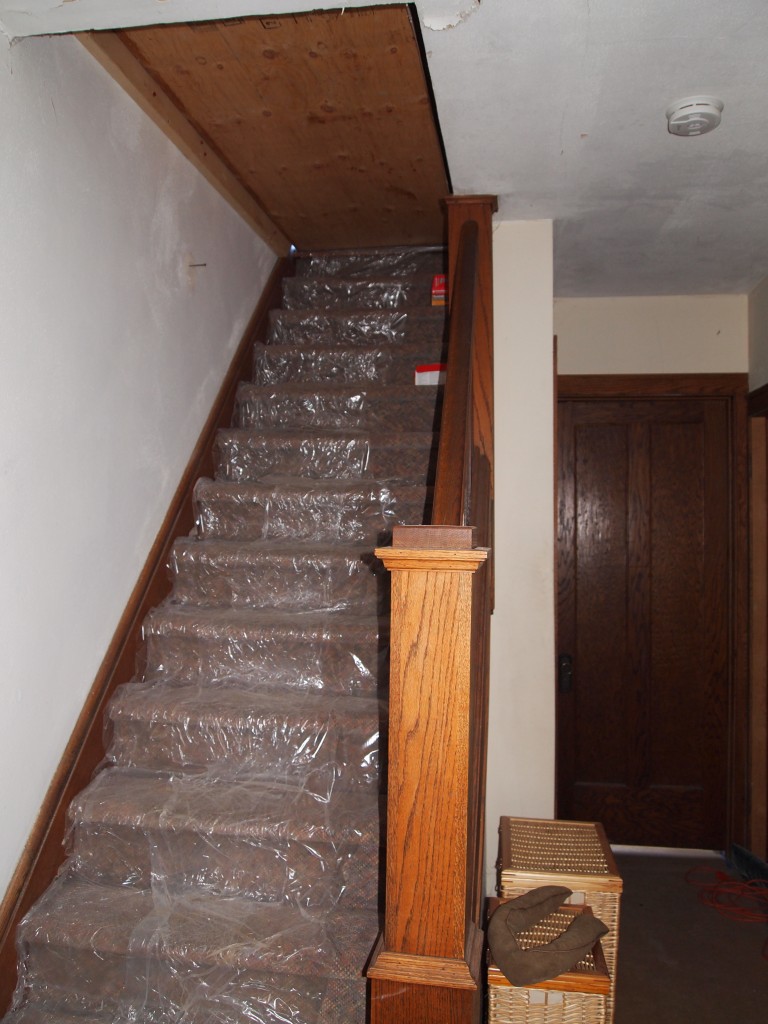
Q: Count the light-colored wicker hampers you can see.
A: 2